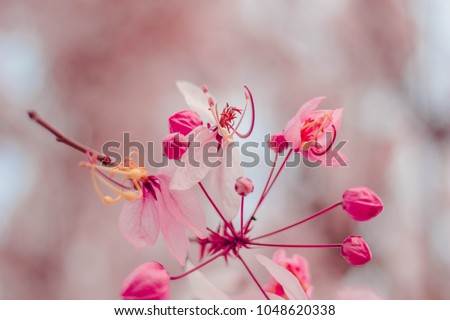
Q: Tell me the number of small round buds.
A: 7